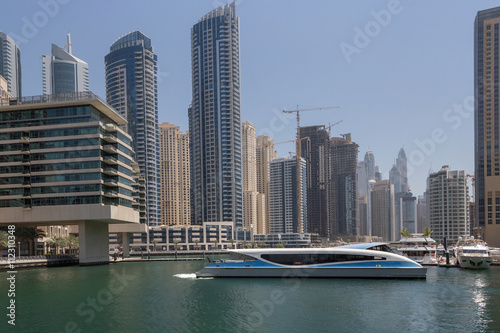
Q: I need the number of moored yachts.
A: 2